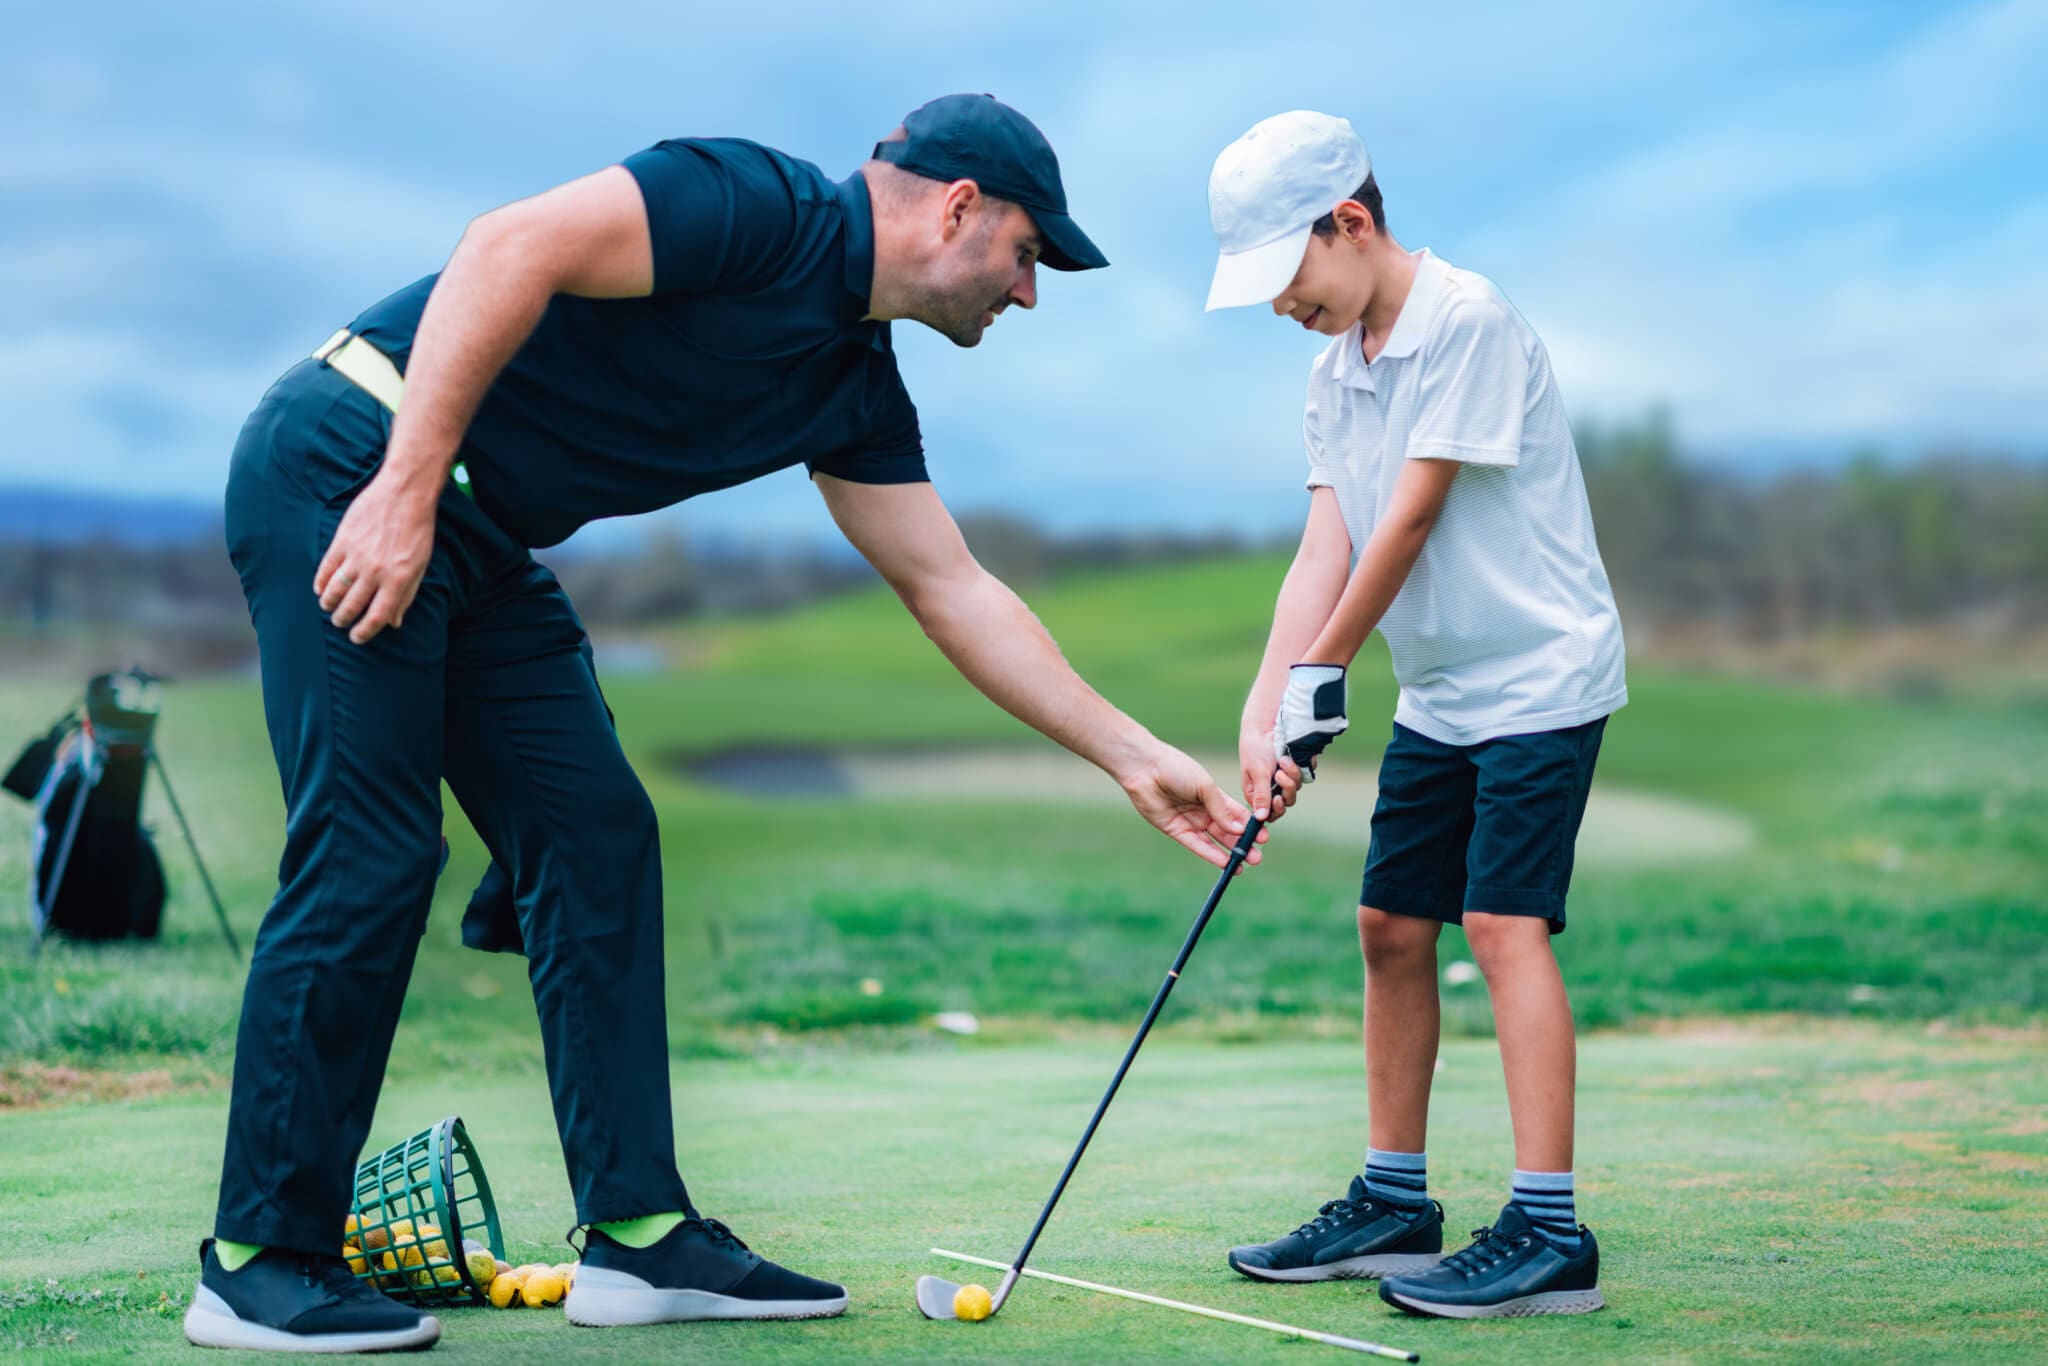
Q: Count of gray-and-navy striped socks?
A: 2